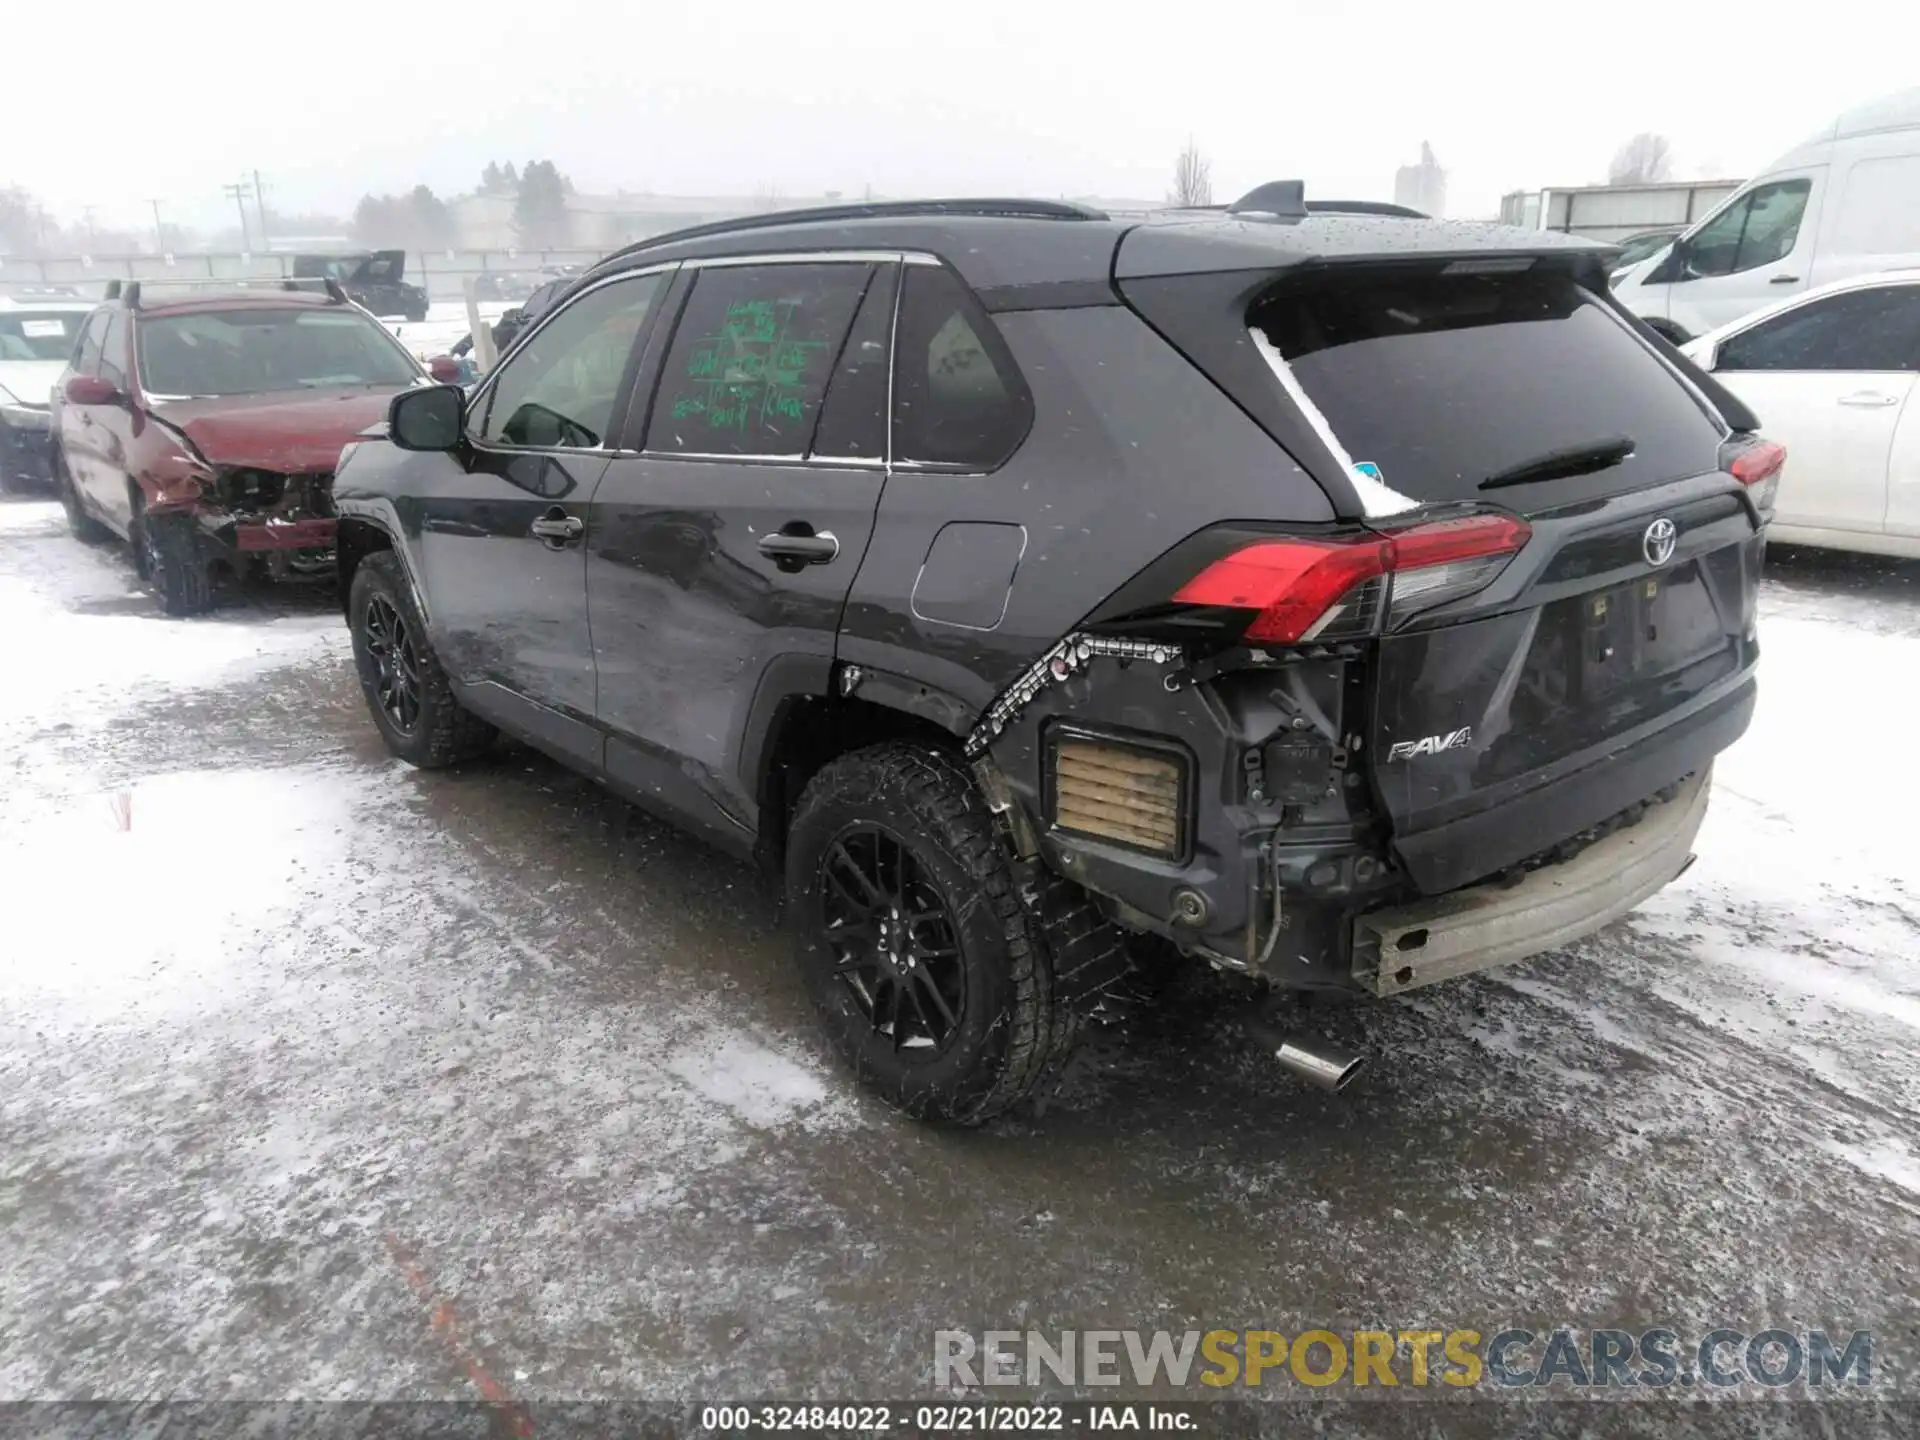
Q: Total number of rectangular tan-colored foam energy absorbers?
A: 1